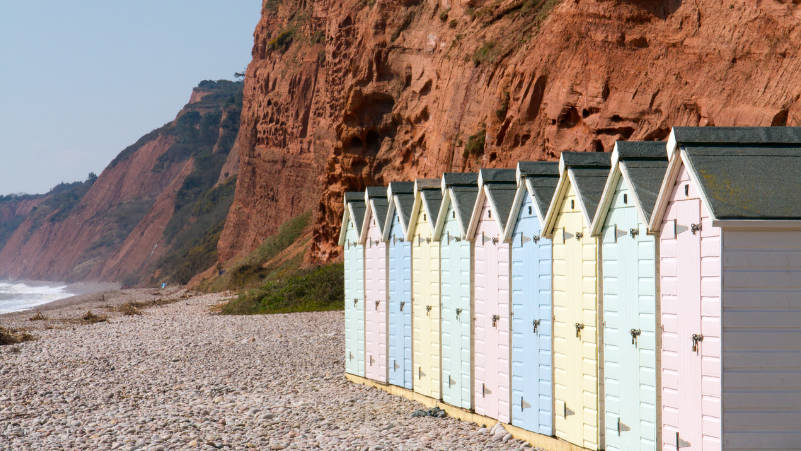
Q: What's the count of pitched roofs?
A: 10